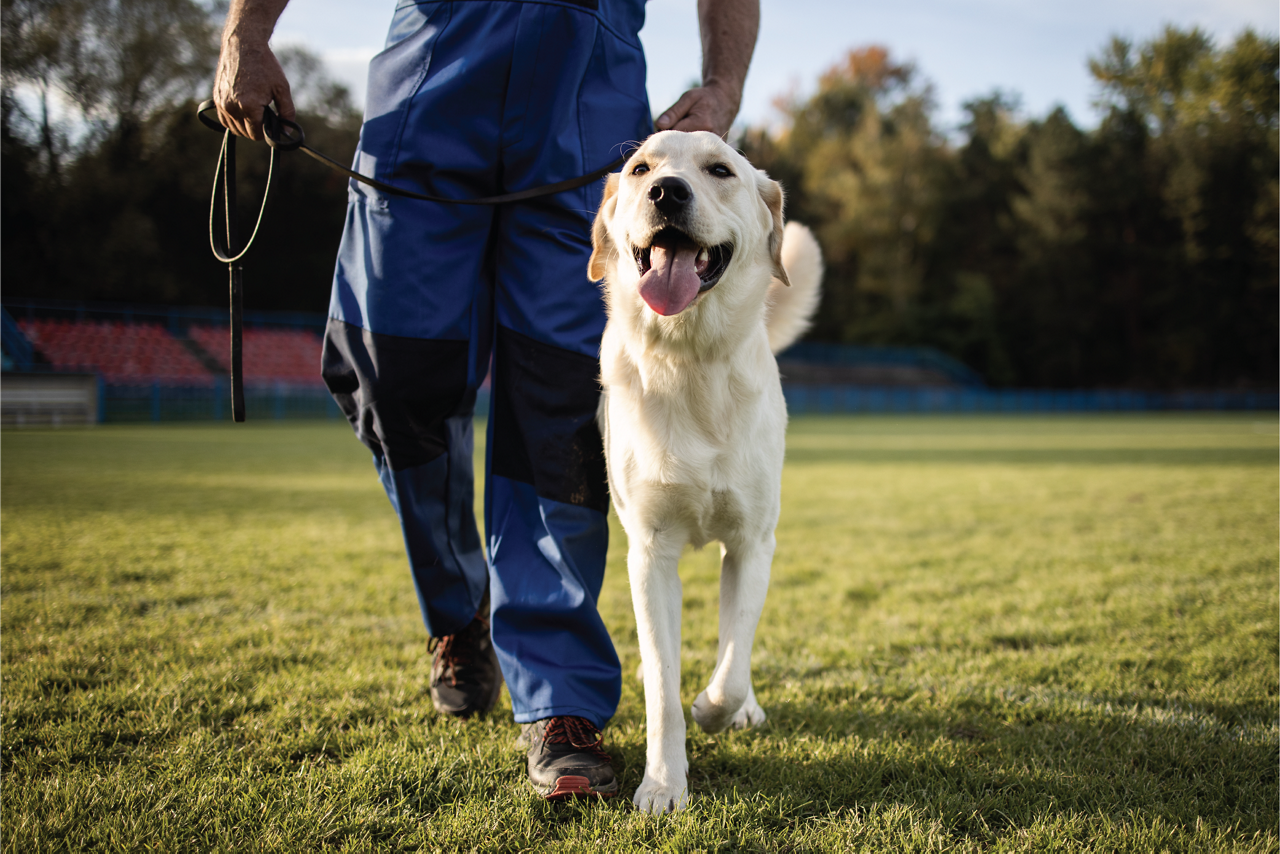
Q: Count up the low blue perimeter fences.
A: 1